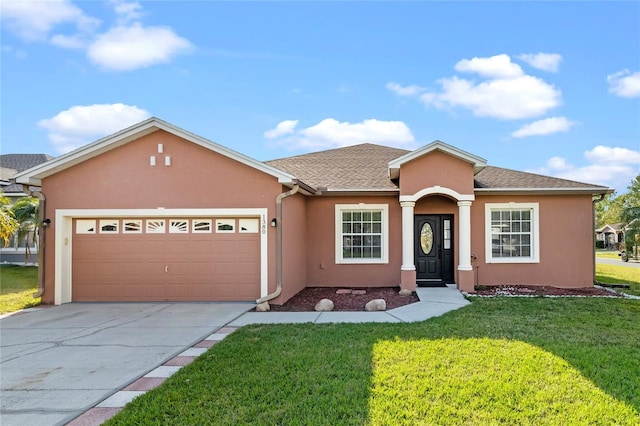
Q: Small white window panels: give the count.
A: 8